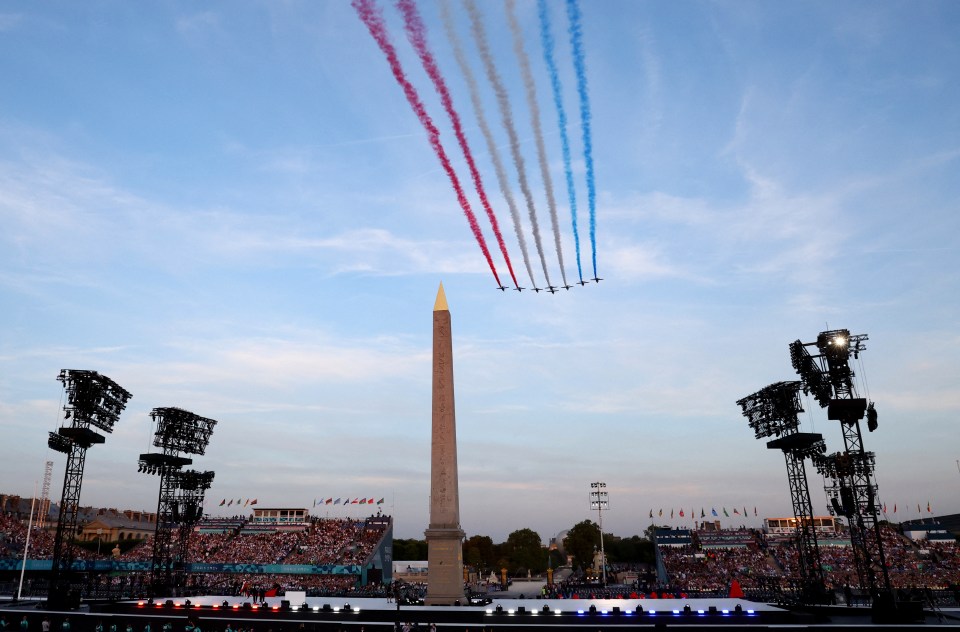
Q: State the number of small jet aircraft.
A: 8